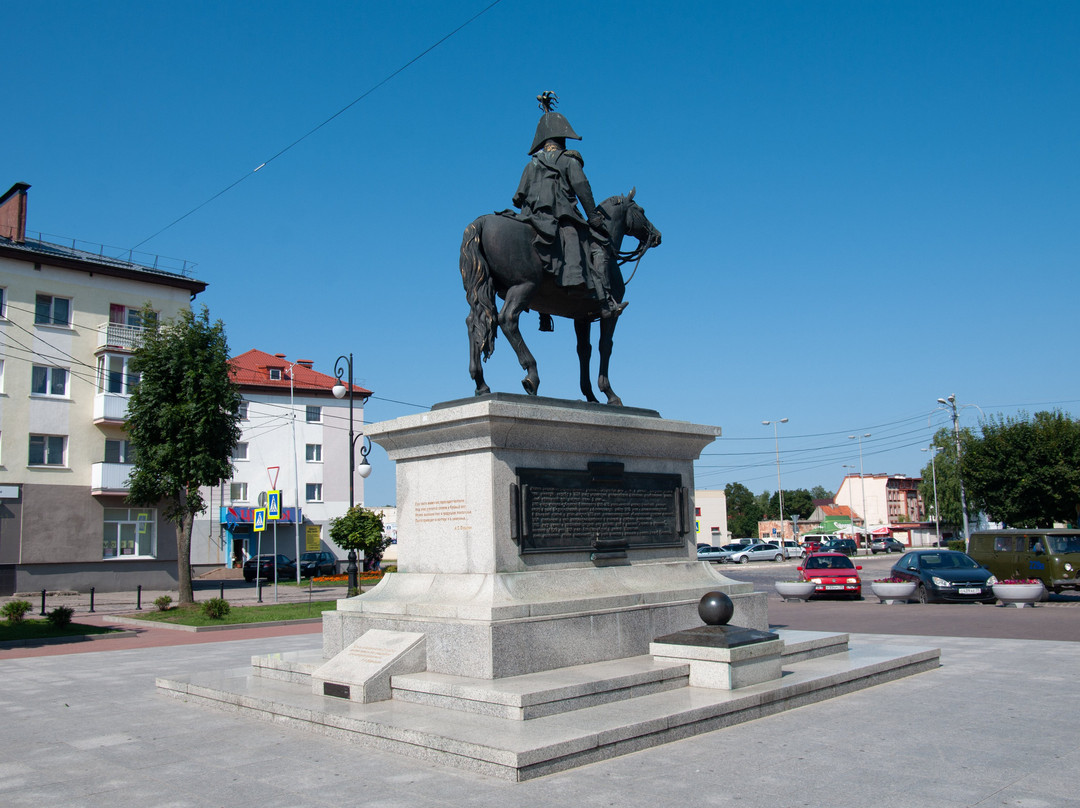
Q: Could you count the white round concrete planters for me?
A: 3